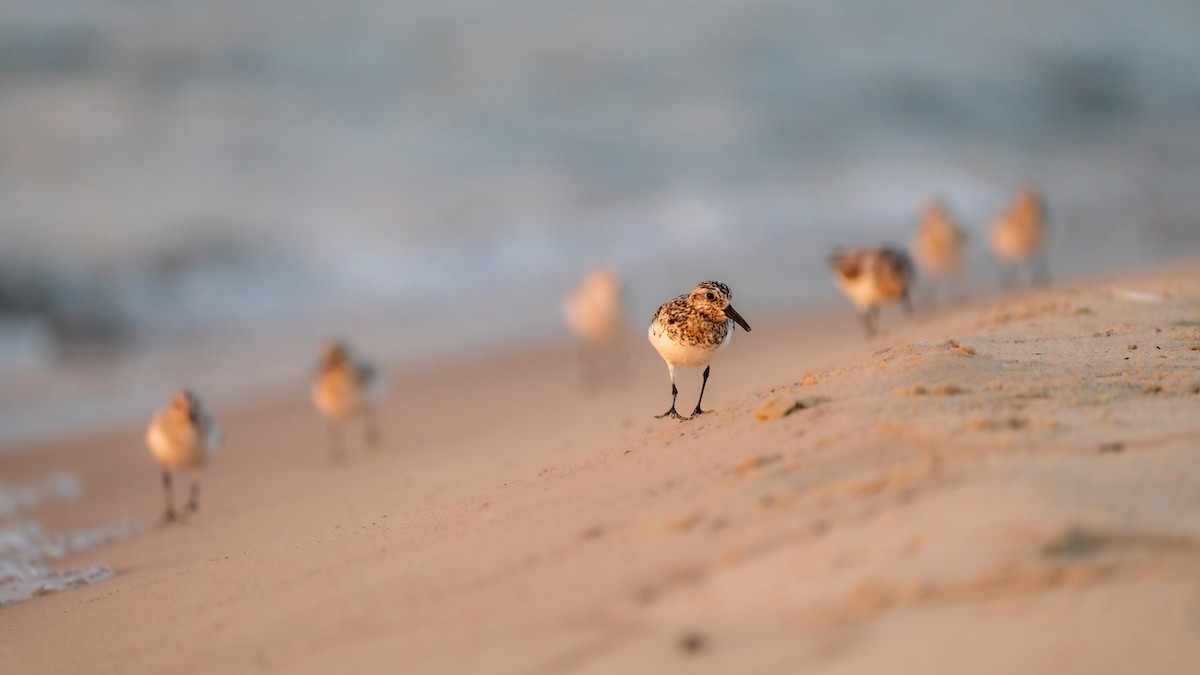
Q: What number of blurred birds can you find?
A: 6